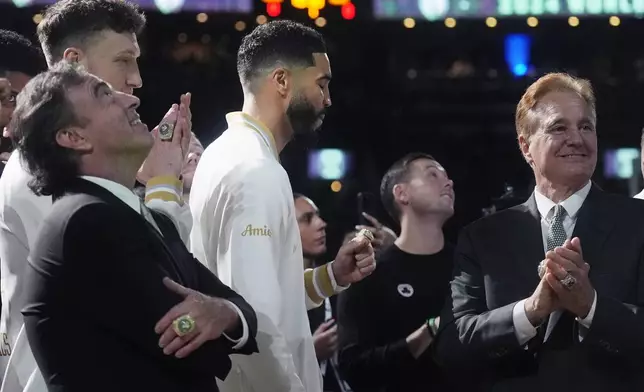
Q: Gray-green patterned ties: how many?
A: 1